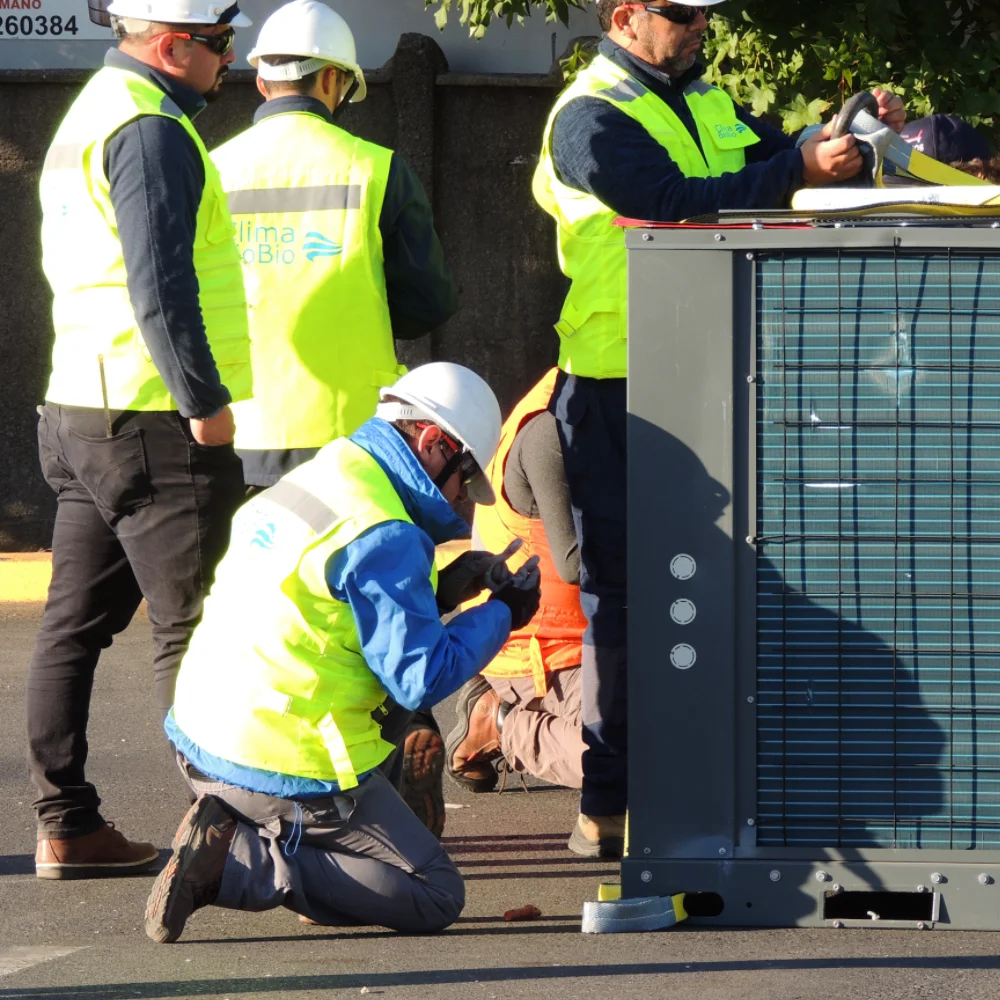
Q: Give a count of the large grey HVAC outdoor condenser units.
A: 1